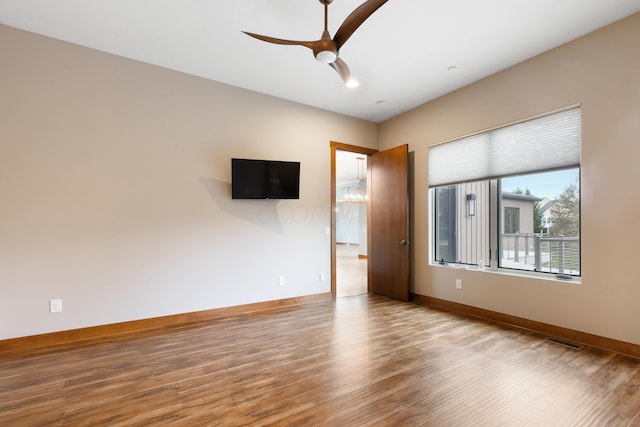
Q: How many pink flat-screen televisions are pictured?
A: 0